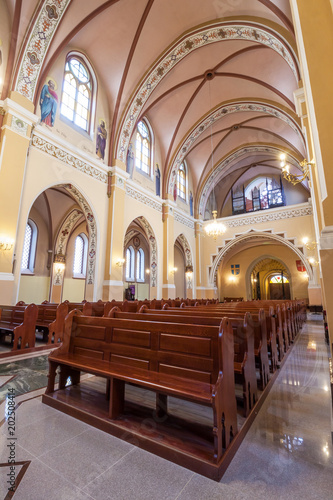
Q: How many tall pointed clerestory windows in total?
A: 3